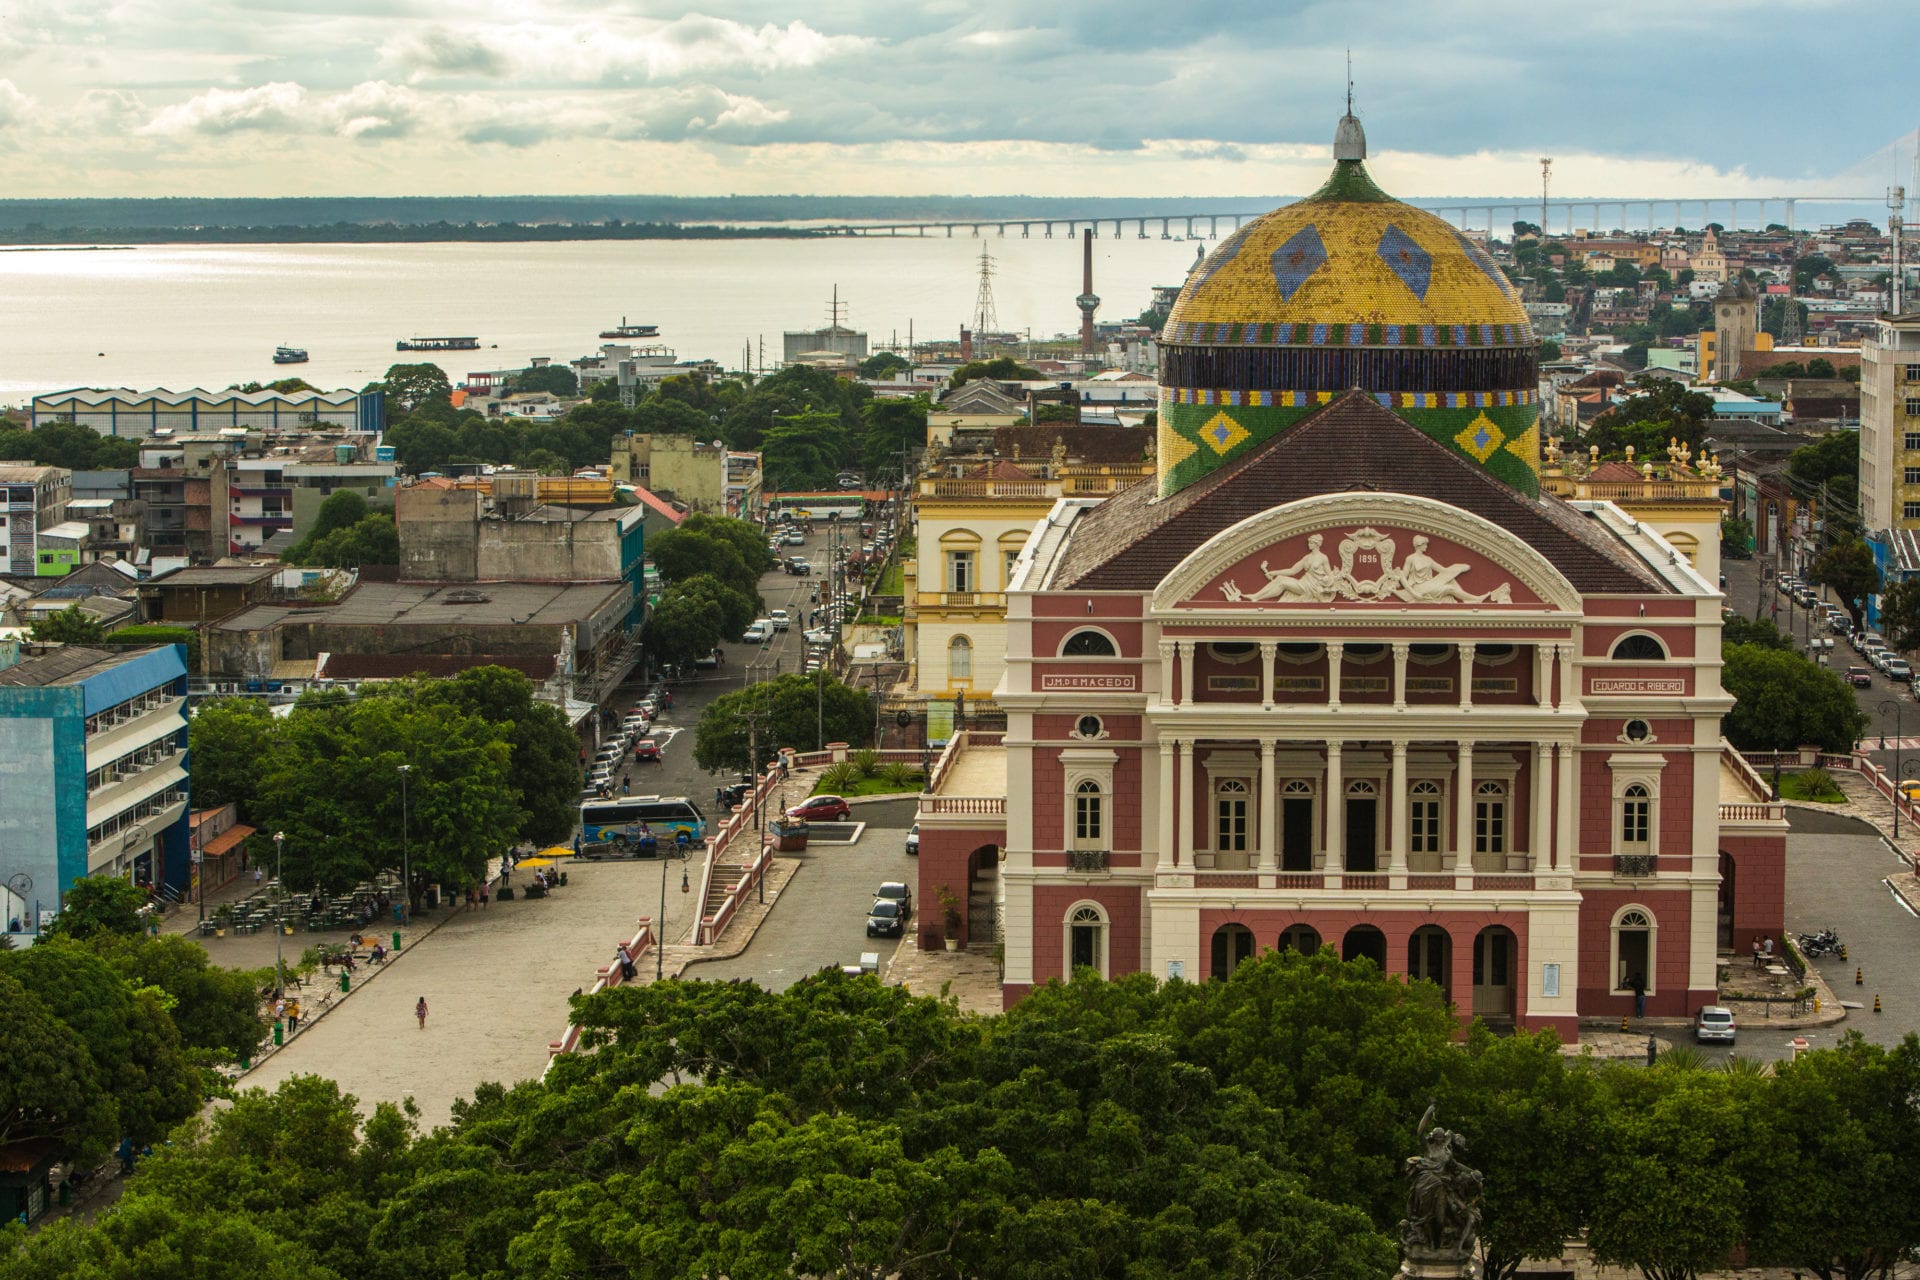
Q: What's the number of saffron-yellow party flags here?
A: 0